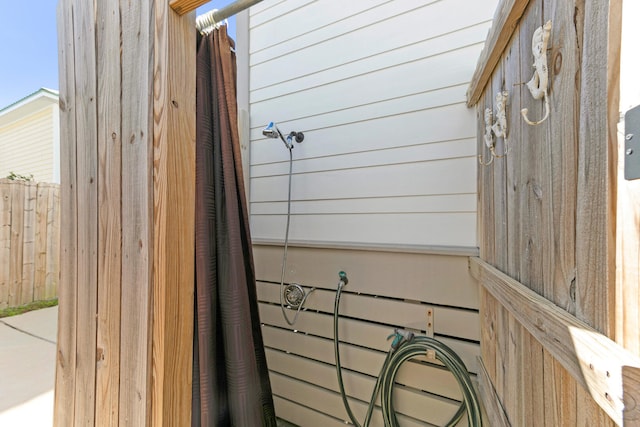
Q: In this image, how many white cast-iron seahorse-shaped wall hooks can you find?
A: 3